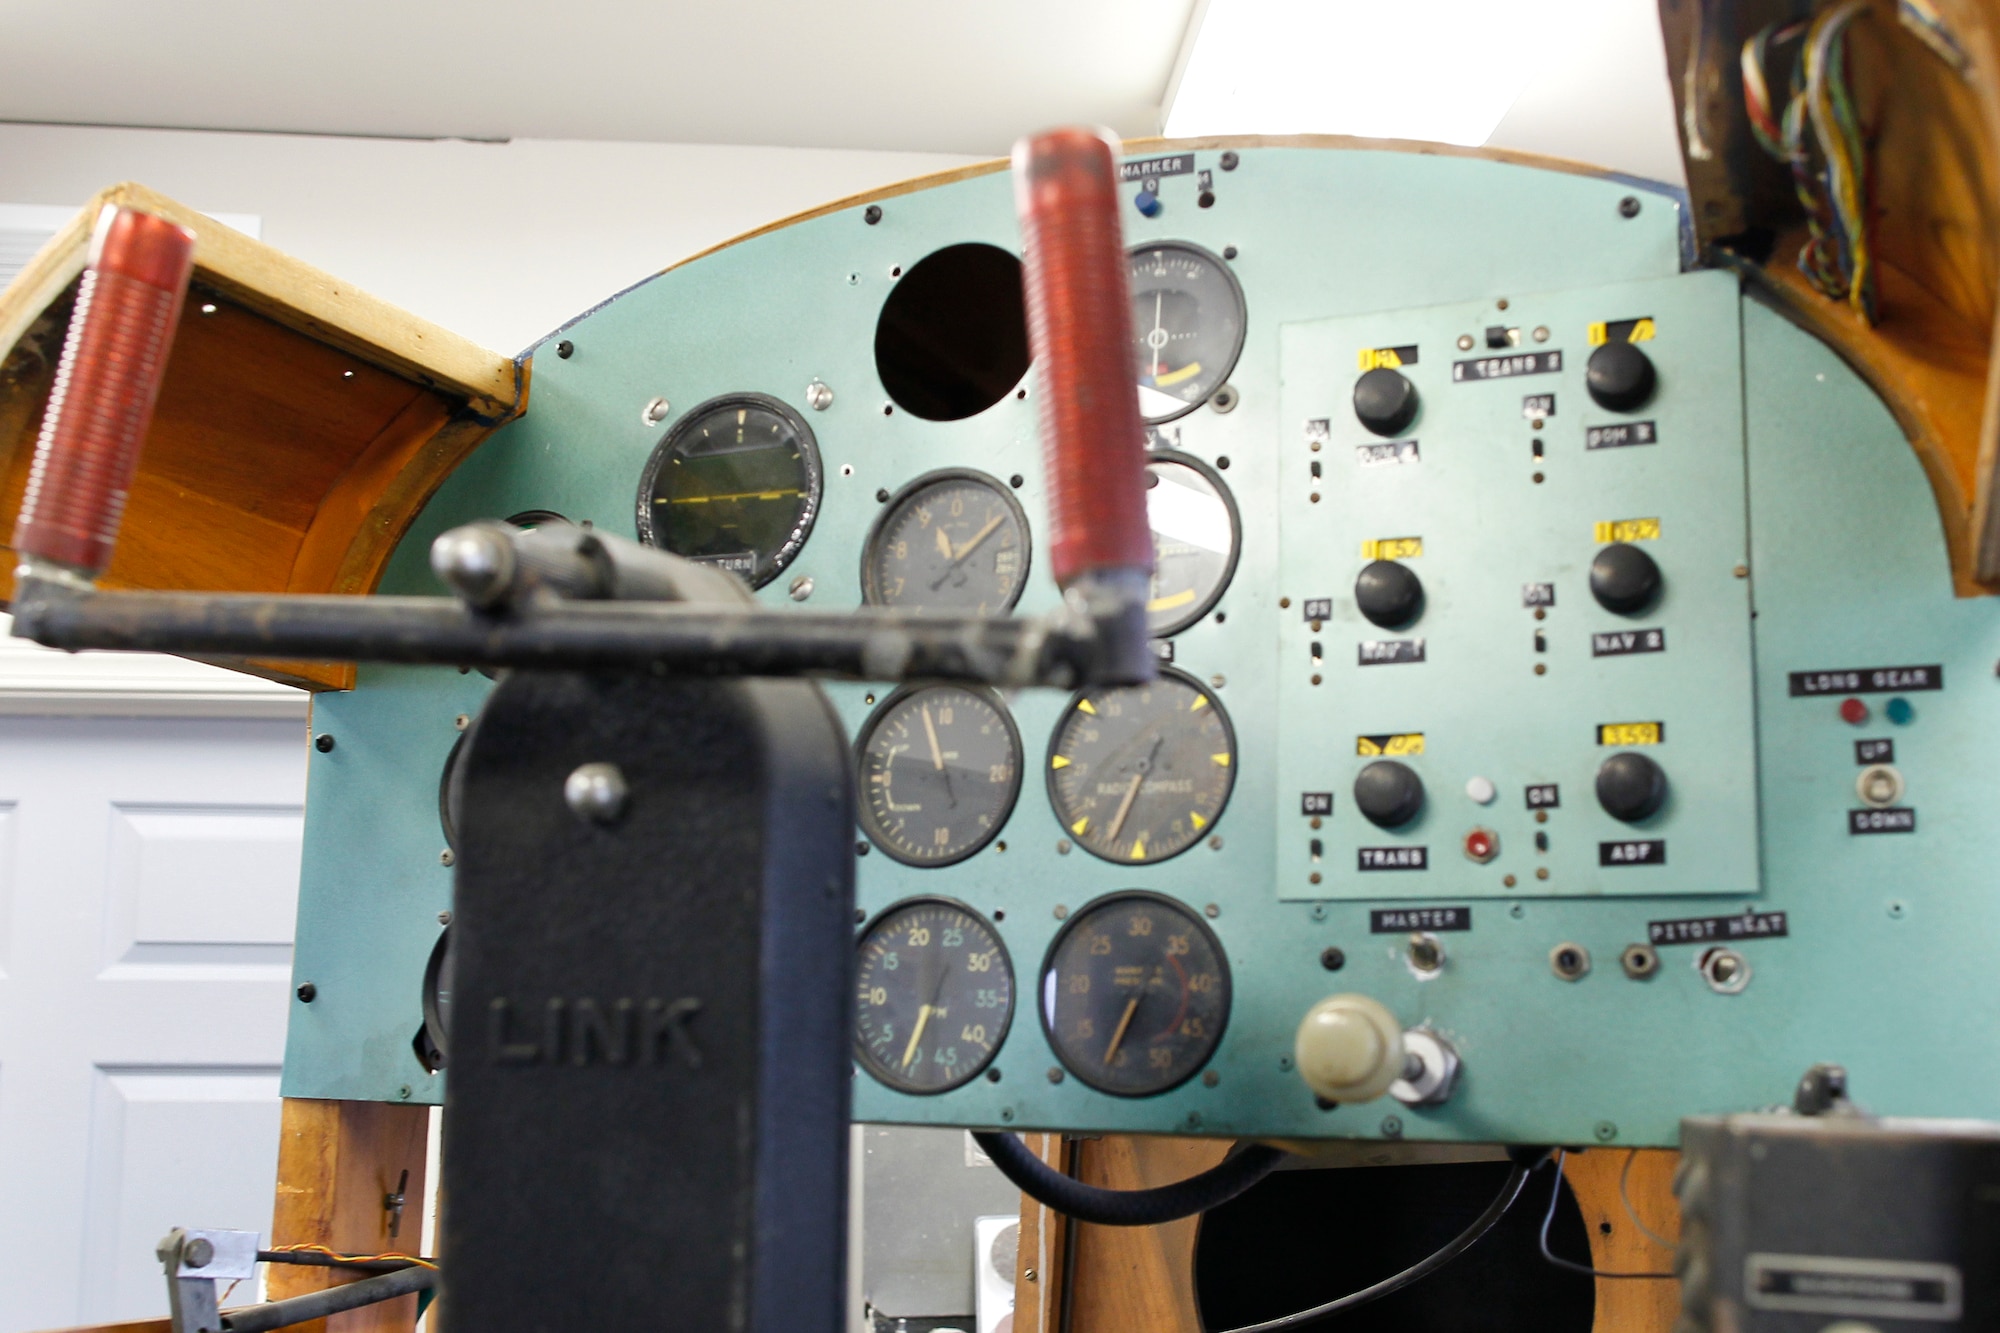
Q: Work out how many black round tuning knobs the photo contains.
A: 6